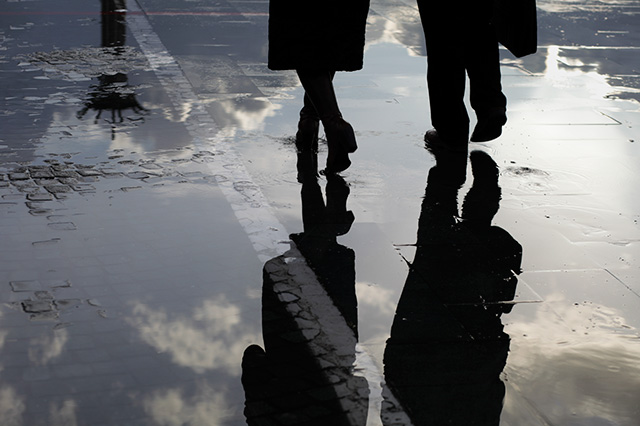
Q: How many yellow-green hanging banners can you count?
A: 0